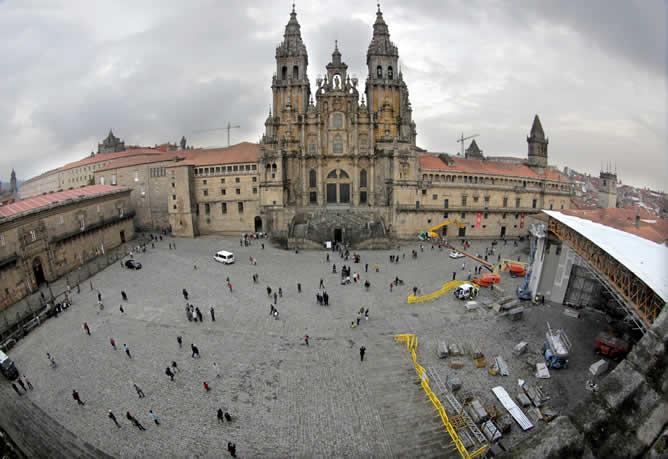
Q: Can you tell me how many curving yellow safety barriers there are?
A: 2